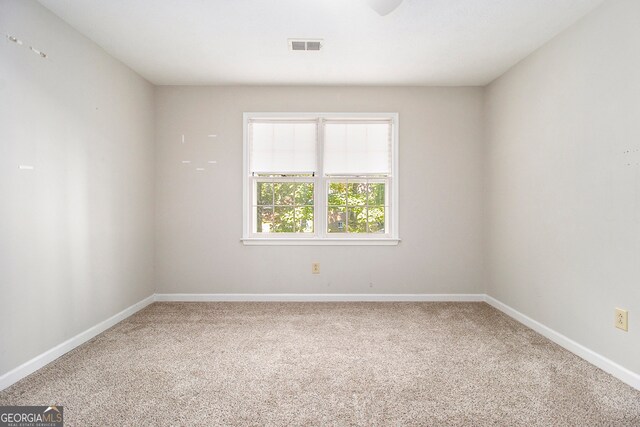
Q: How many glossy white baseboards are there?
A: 3